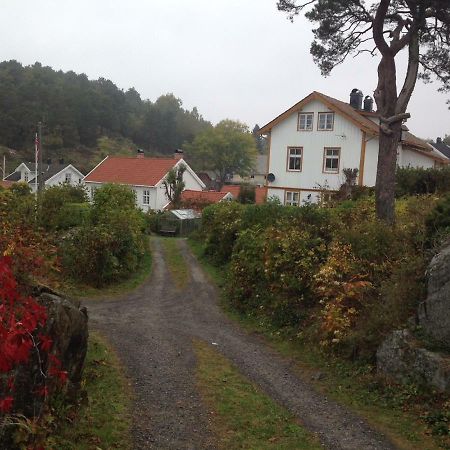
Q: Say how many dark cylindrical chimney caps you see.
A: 2